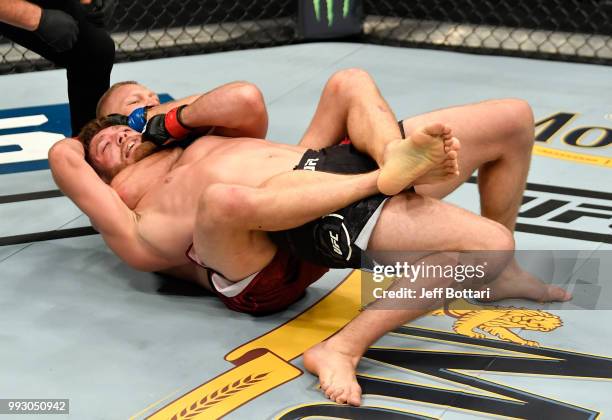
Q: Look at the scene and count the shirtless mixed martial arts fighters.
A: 2